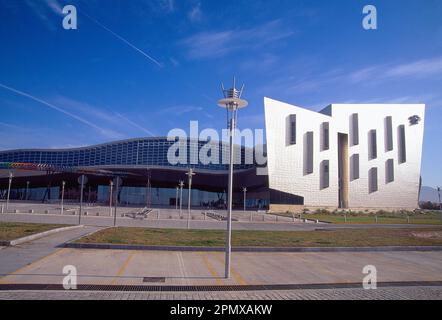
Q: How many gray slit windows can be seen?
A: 11